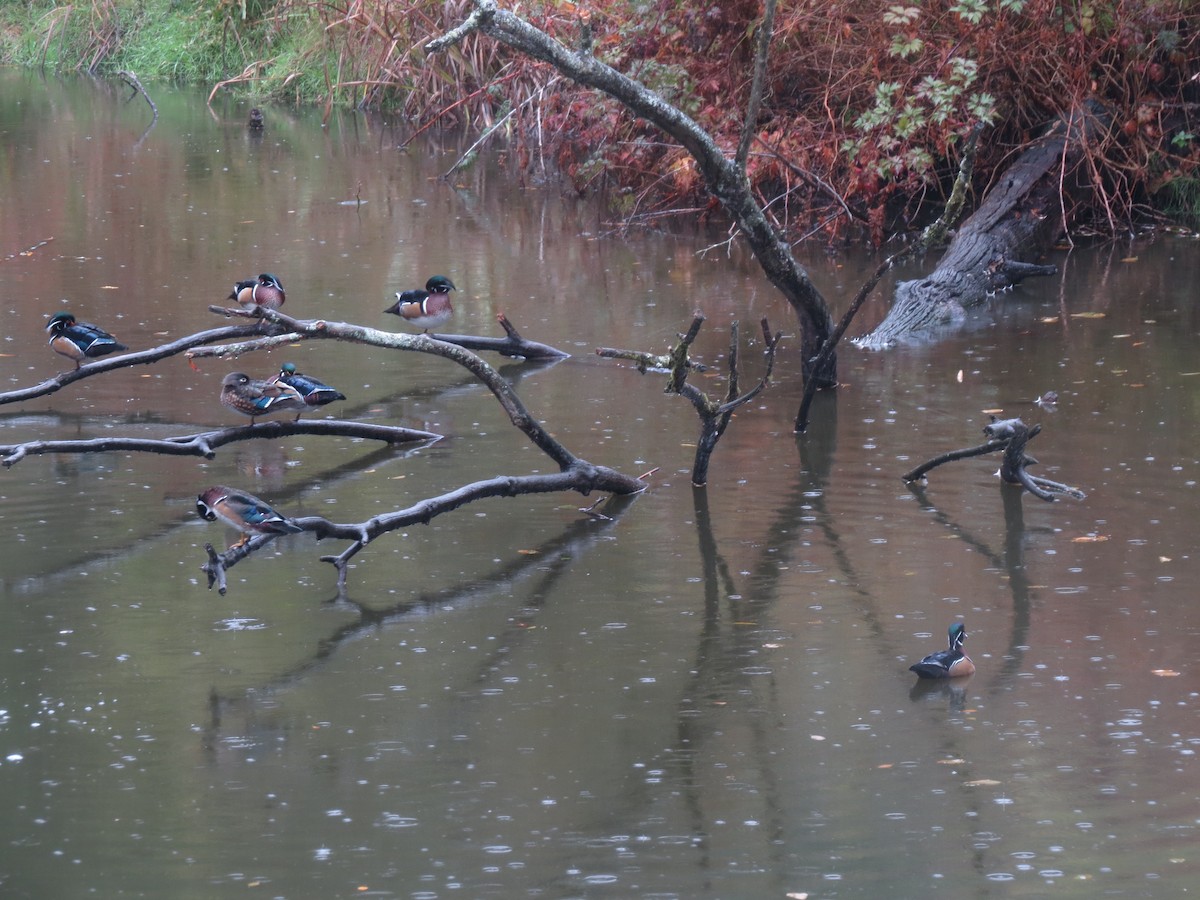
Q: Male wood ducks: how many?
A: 6